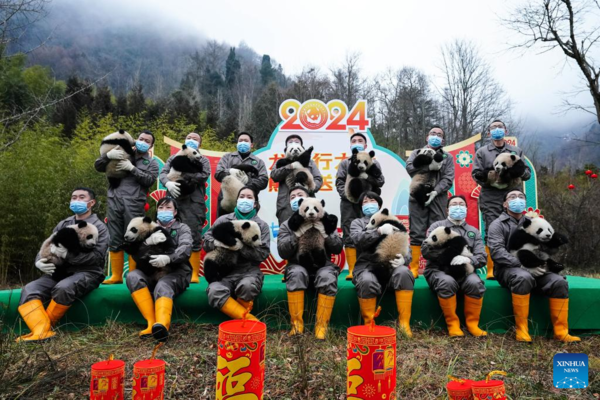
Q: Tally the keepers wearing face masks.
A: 14